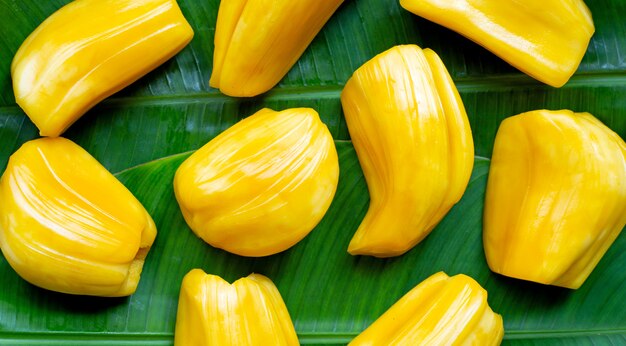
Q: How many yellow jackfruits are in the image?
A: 9